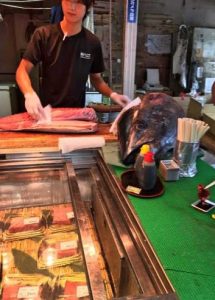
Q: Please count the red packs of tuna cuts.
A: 5